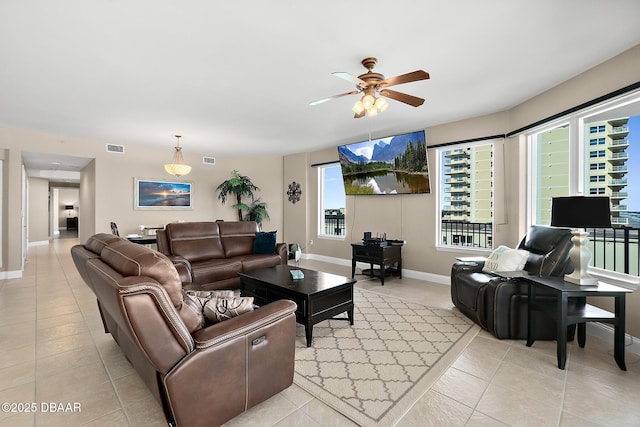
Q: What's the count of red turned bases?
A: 0